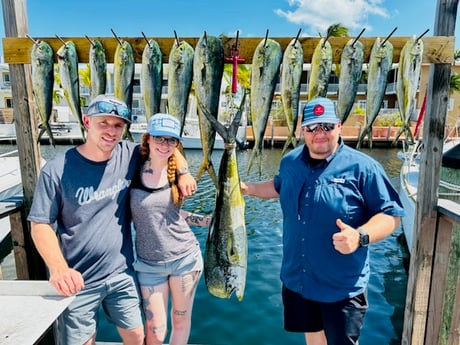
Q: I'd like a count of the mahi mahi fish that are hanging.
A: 14